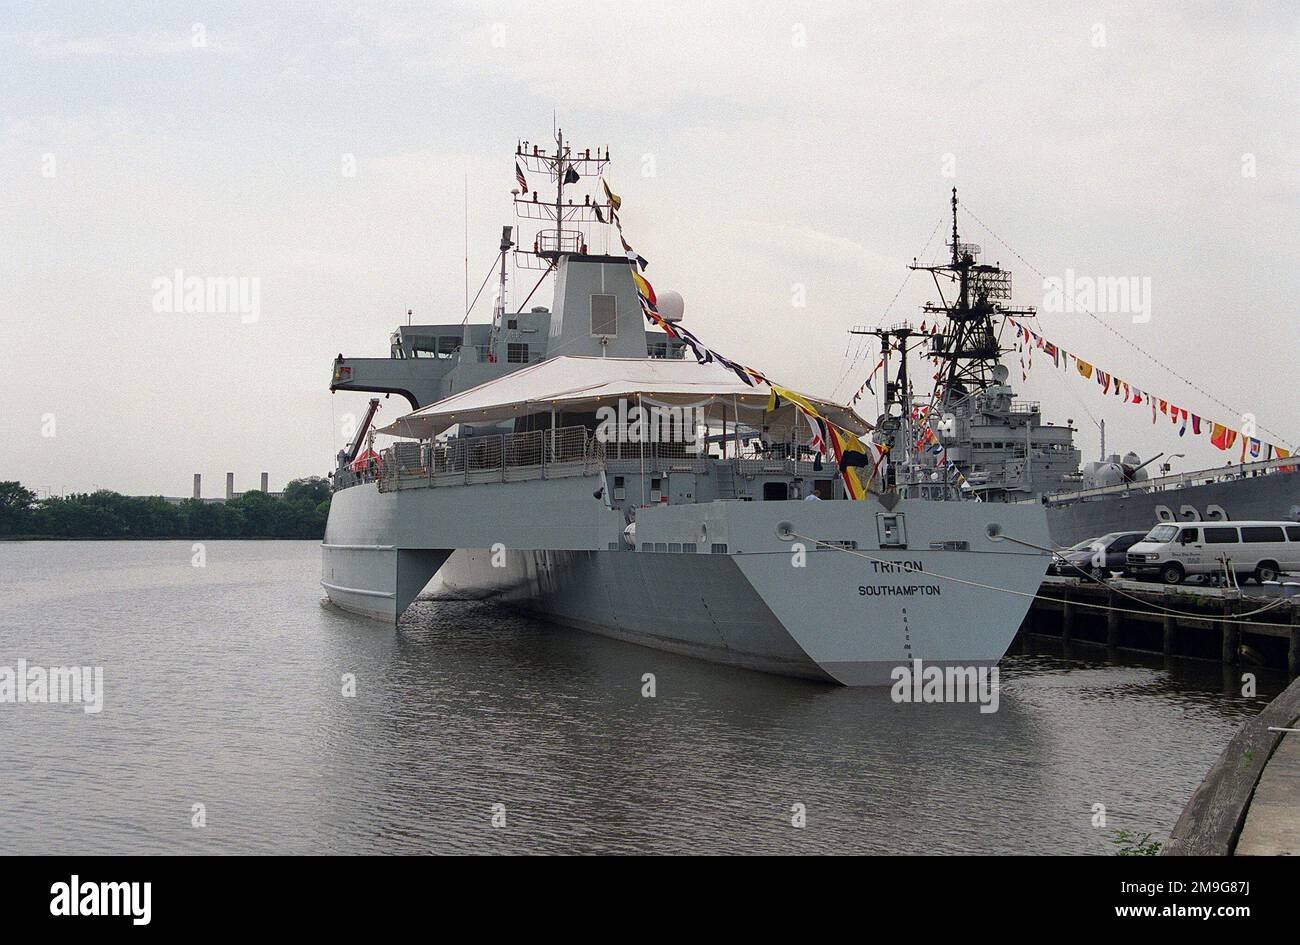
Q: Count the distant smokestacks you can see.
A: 3